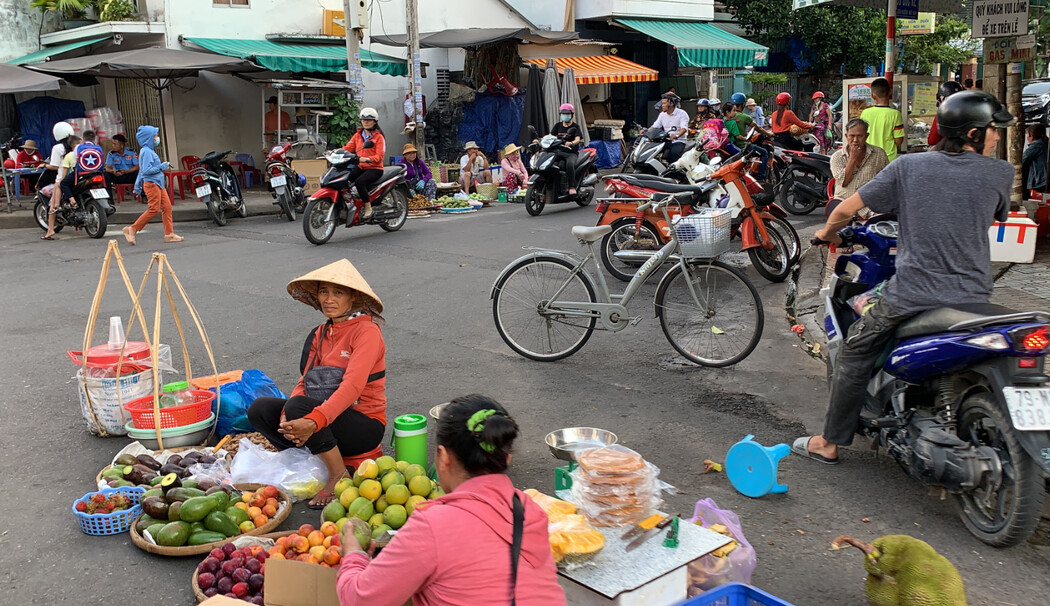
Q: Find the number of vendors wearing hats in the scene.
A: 4